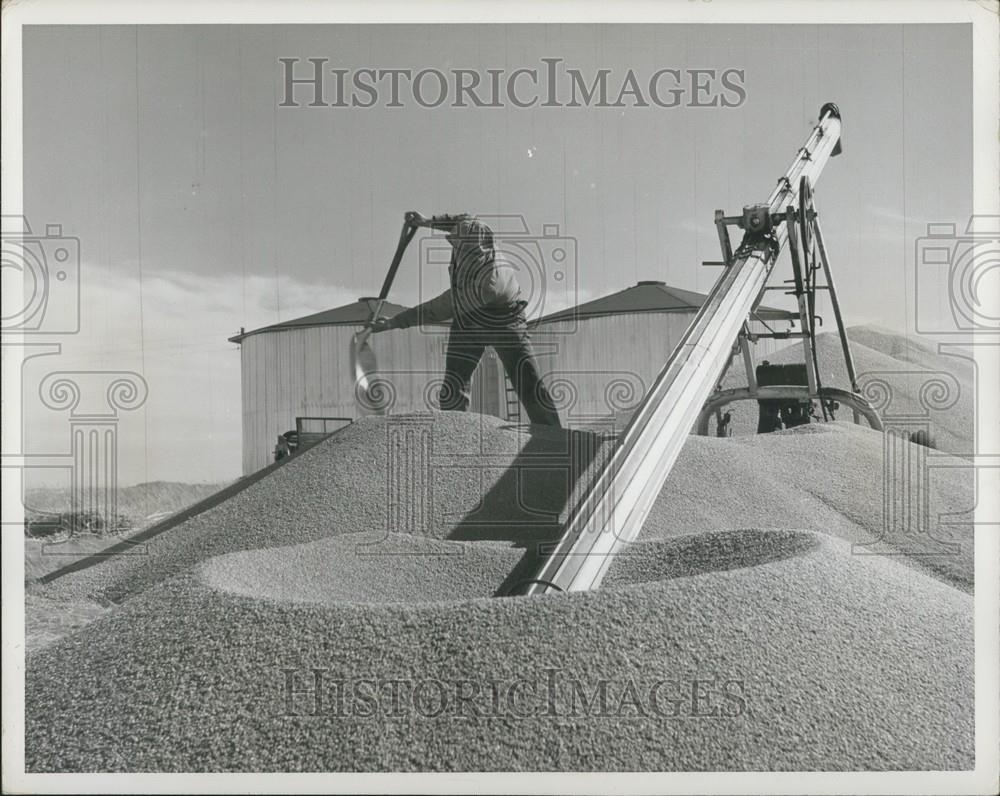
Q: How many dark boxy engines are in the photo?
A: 1